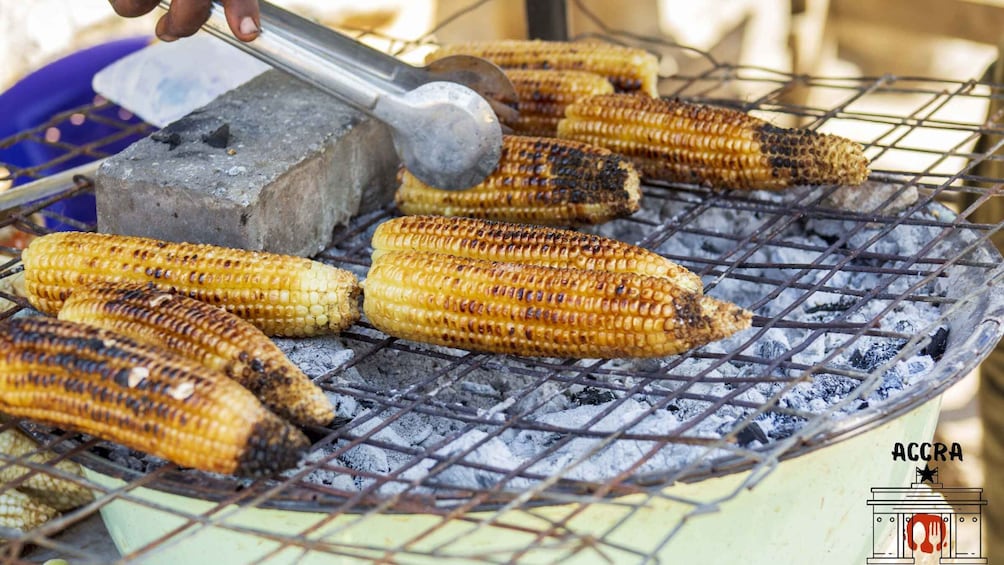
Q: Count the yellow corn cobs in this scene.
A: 9